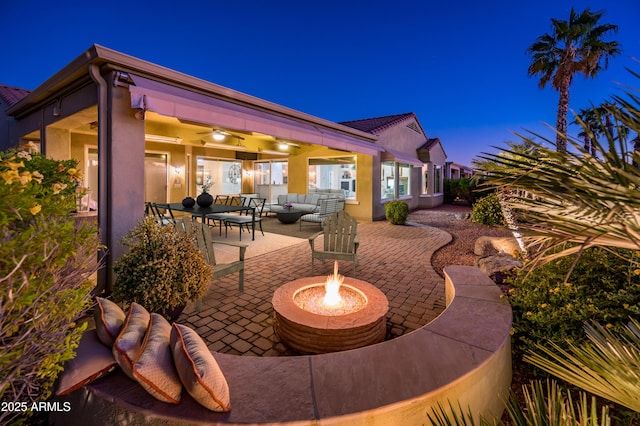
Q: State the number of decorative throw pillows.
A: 5